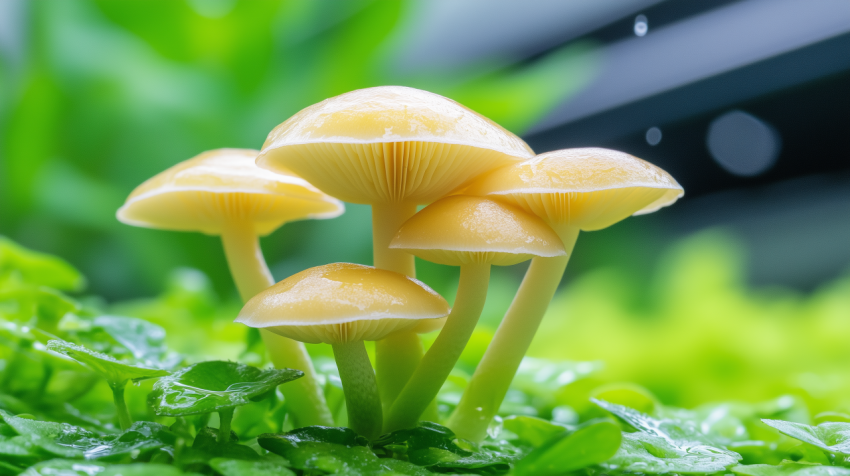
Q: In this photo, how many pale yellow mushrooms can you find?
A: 5